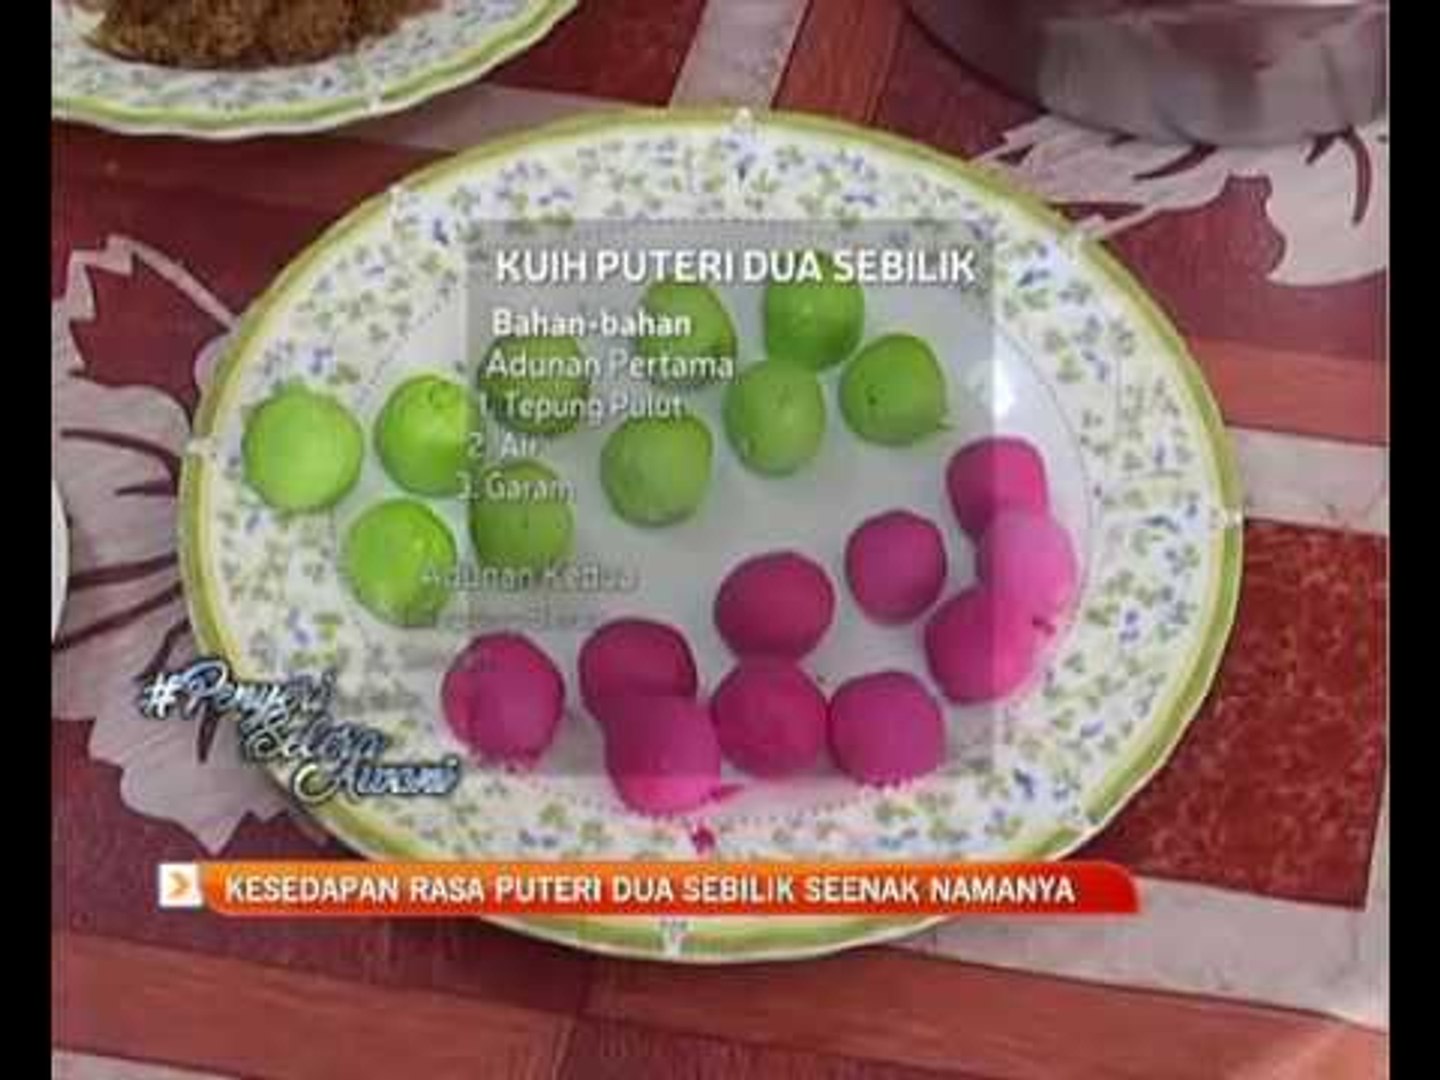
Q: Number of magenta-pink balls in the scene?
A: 10